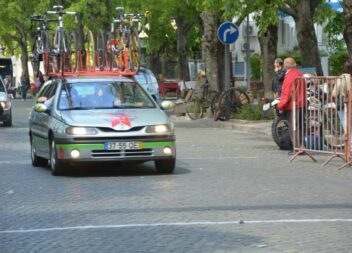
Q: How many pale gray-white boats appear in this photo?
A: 0